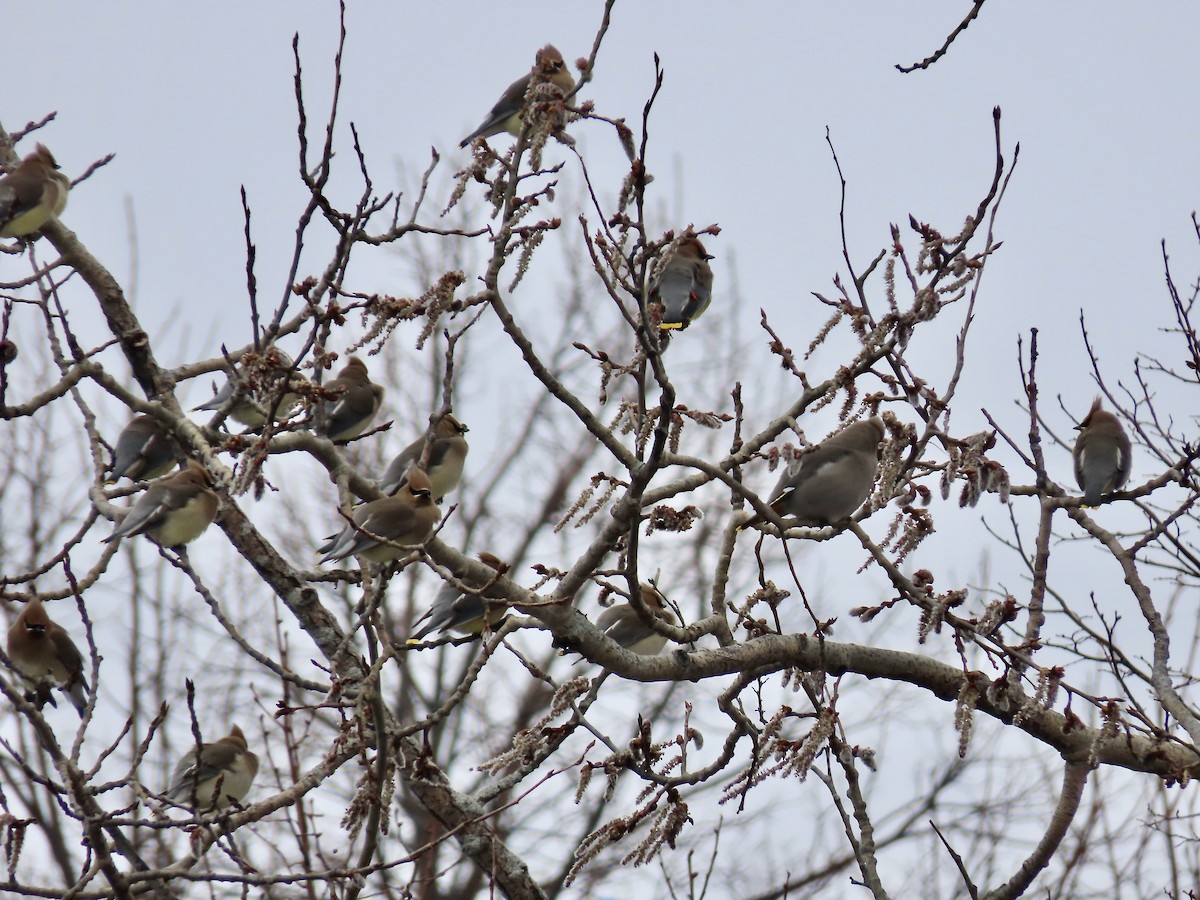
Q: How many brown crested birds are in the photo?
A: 15